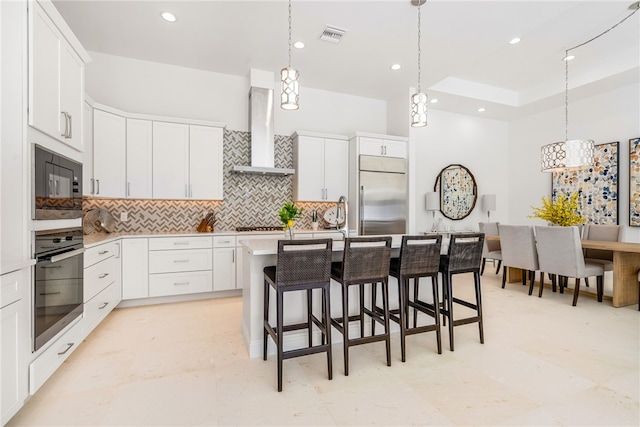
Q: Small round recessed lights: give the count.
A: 7